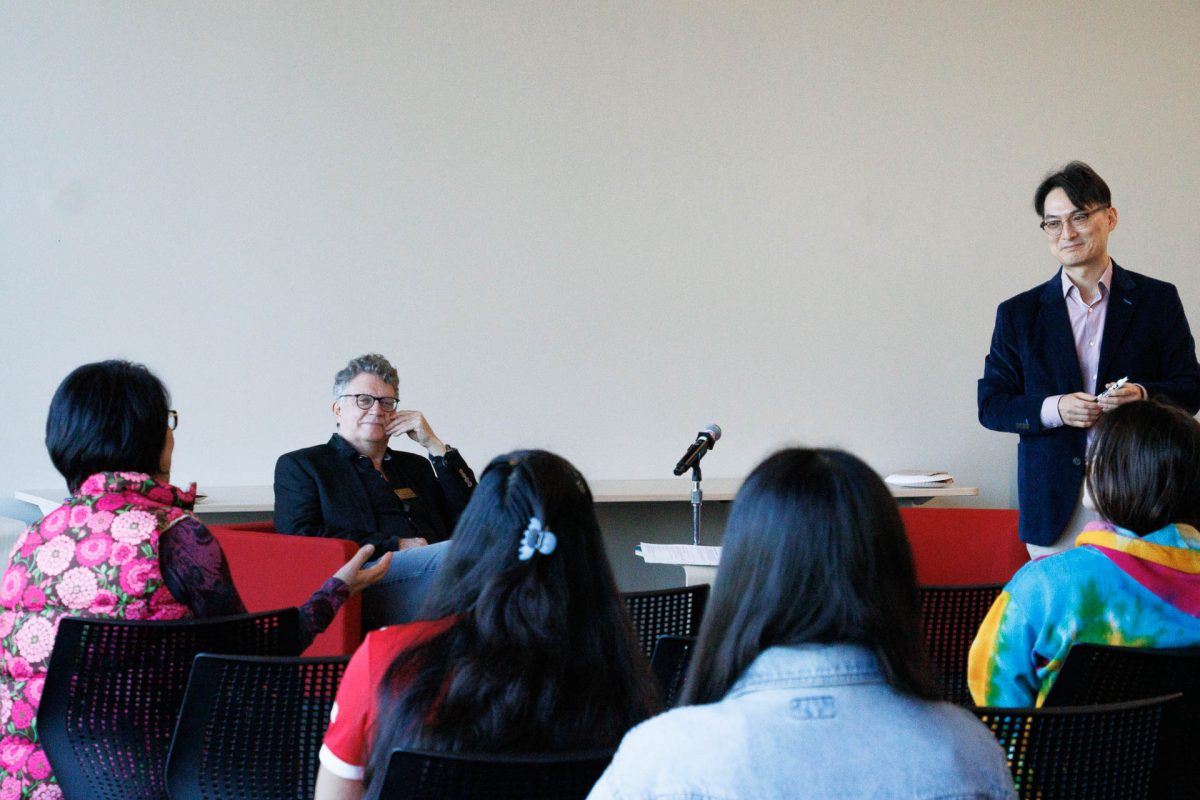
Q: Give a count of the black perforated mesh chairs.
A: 8